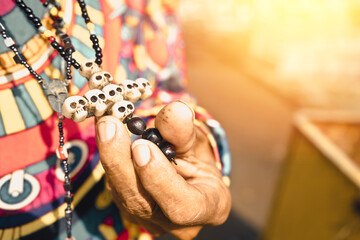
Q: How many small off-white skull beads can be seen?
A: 8